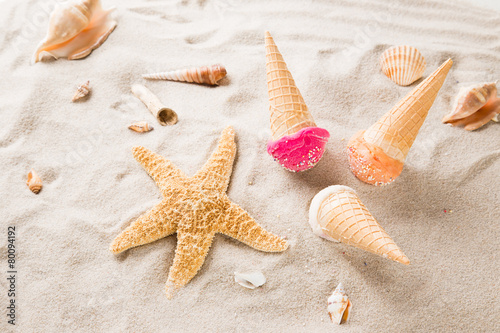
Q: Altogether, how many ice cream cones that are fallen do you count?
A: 3